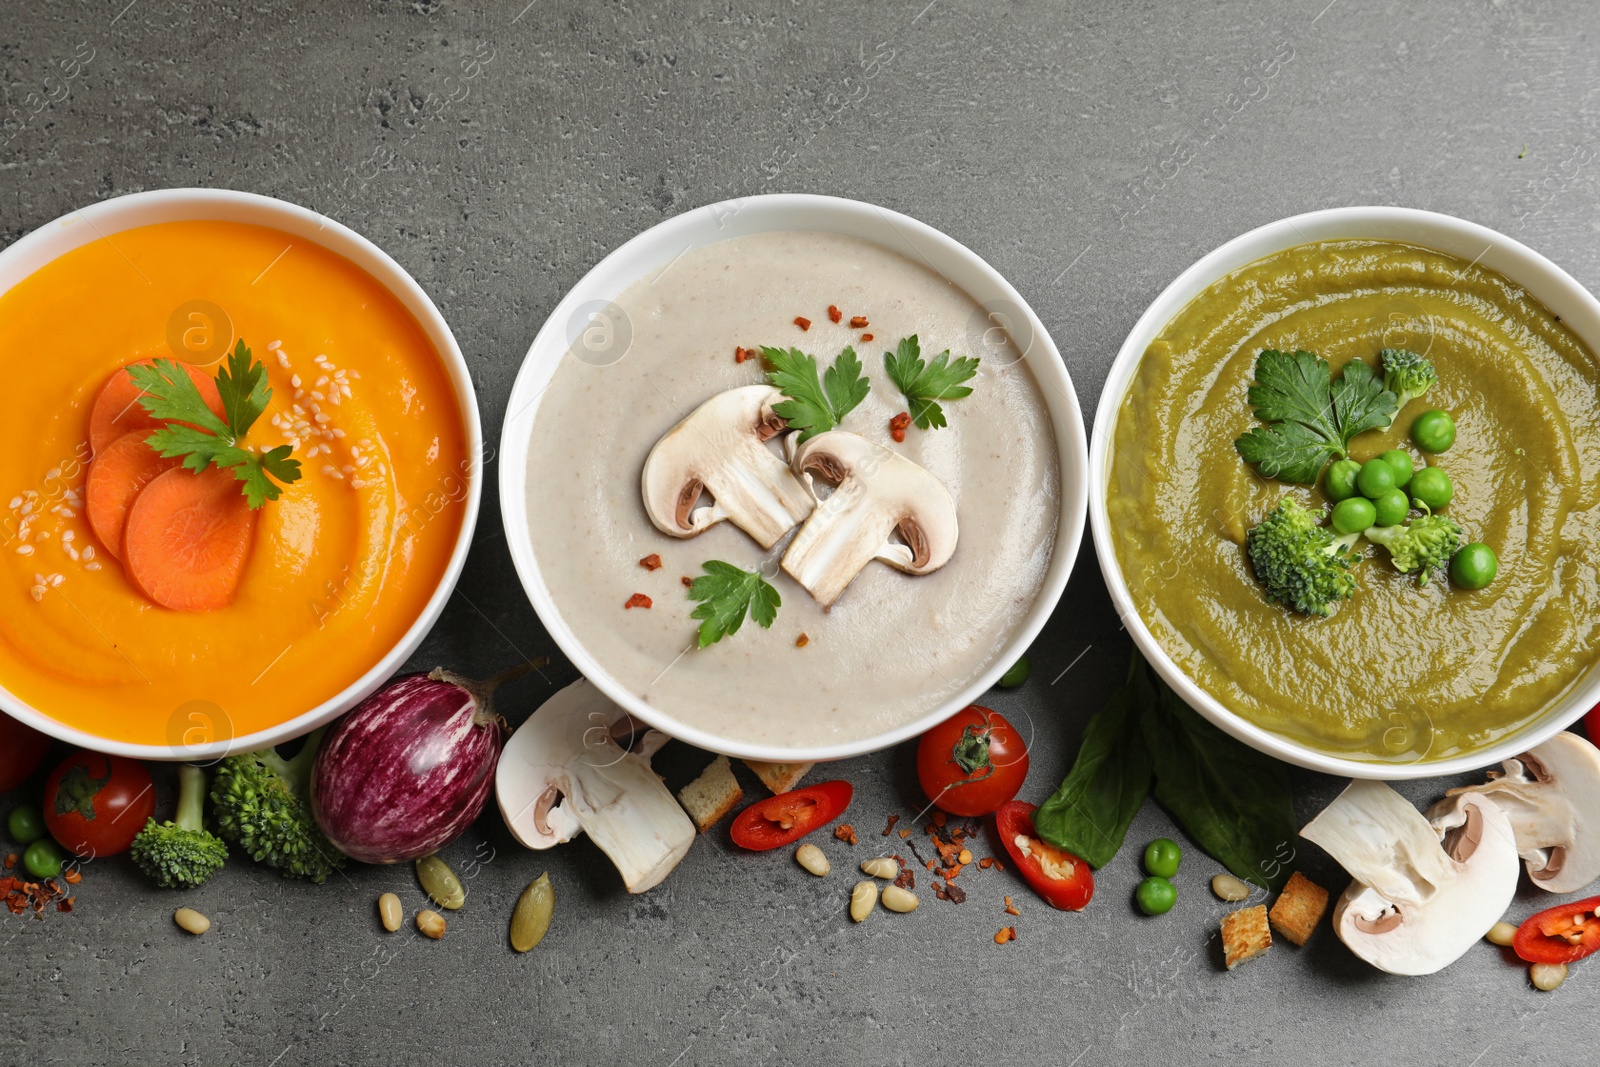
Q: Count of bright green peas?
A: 13